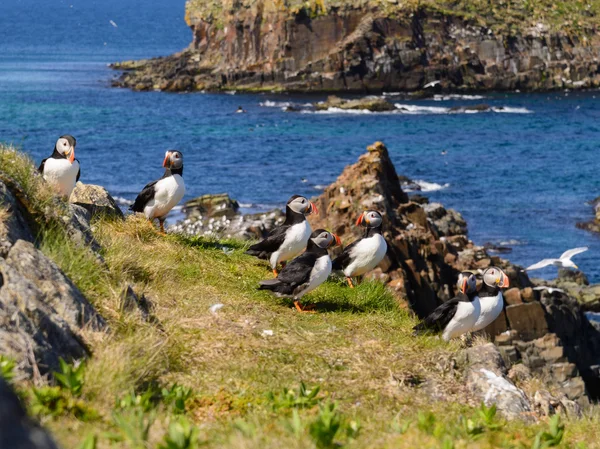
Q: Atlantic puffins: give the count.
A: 7